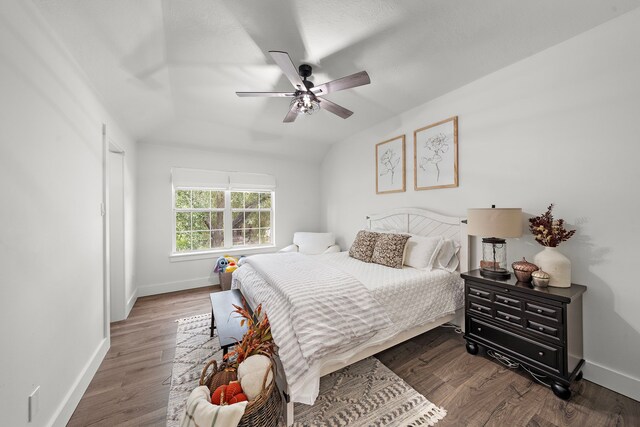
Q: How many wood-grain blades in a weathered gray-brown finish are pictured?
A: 5